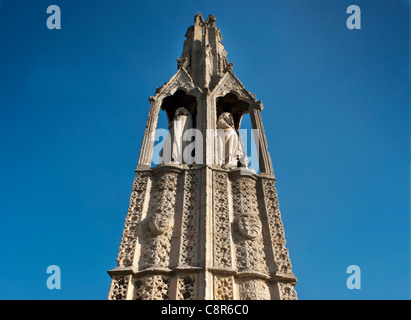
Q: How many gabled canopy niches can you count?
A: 2